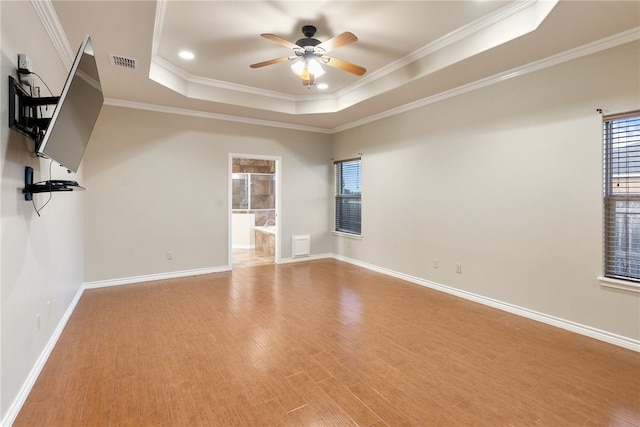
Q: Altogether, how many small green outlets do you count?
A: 0